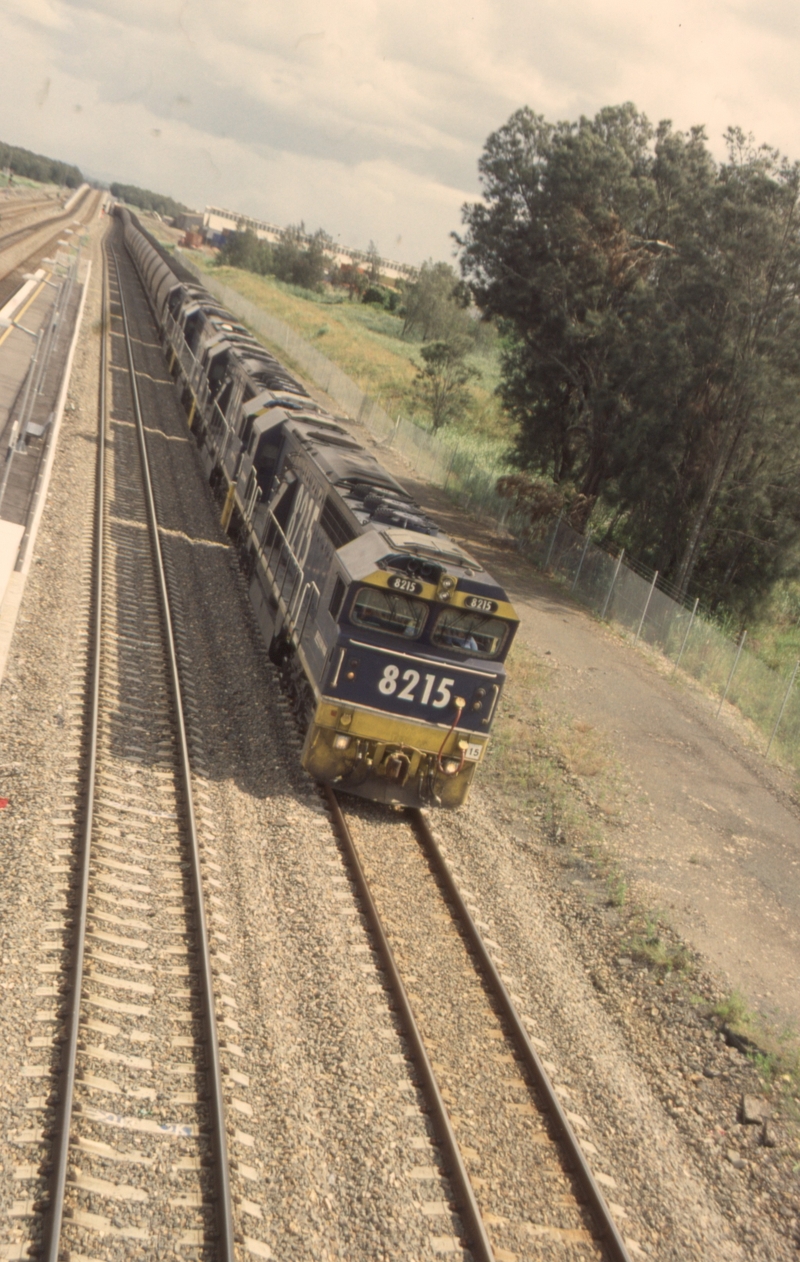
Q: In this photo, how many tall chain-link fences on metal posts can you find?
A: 1